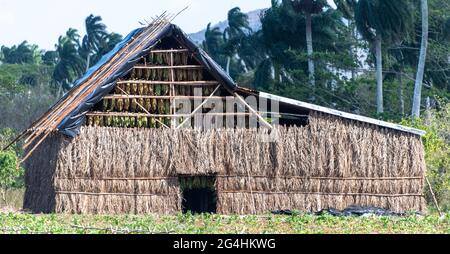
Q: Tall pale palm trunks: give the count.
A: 3